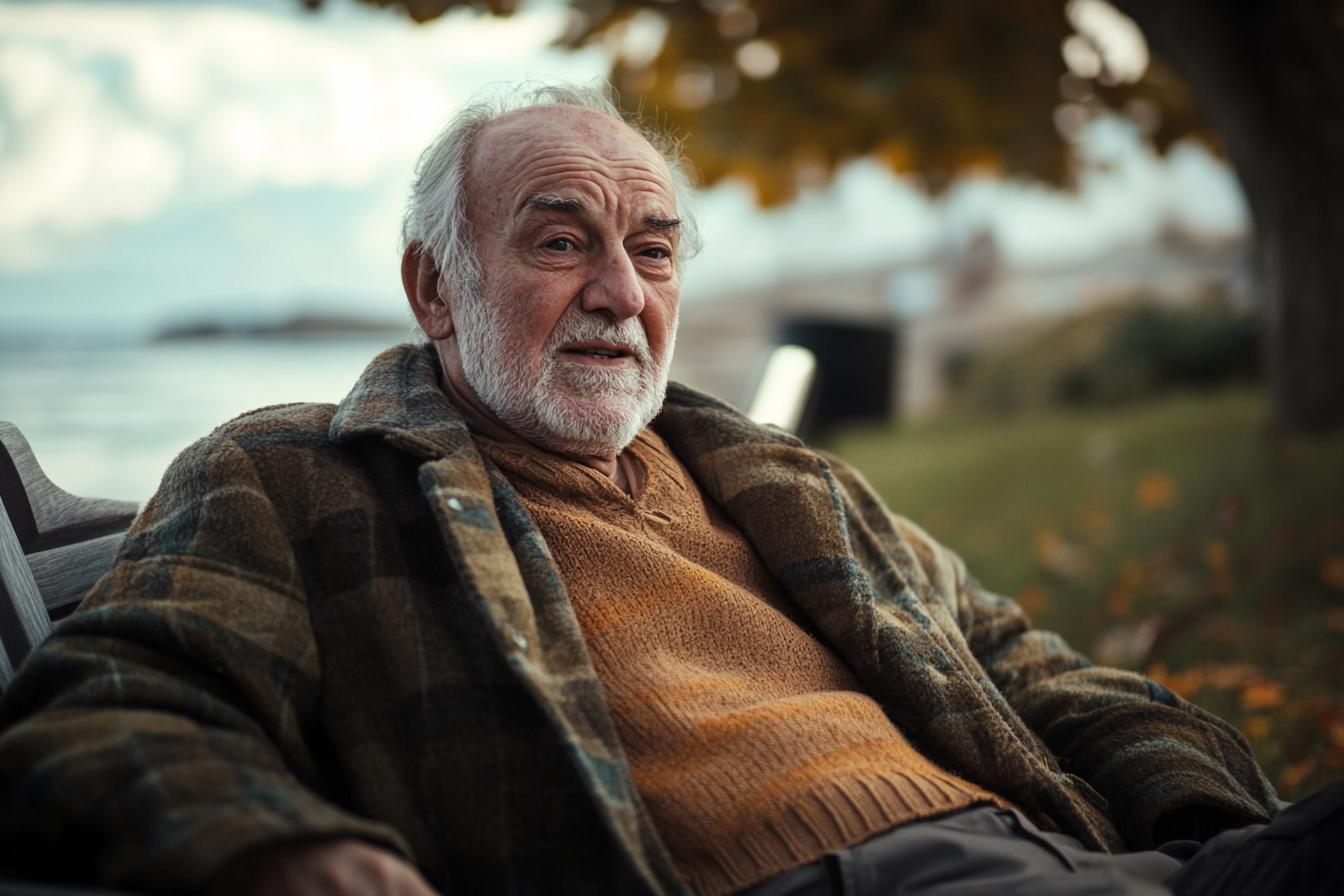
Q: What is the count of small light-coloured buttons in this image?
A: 2